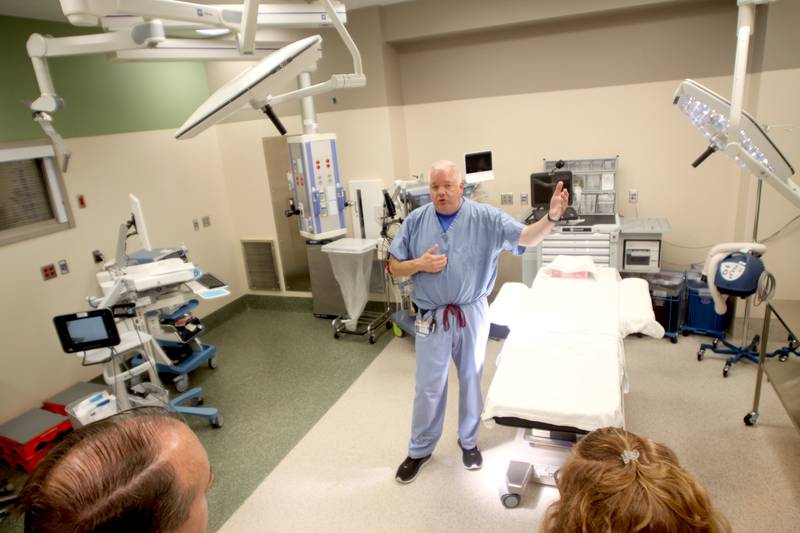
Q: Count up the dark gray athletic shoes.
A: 2